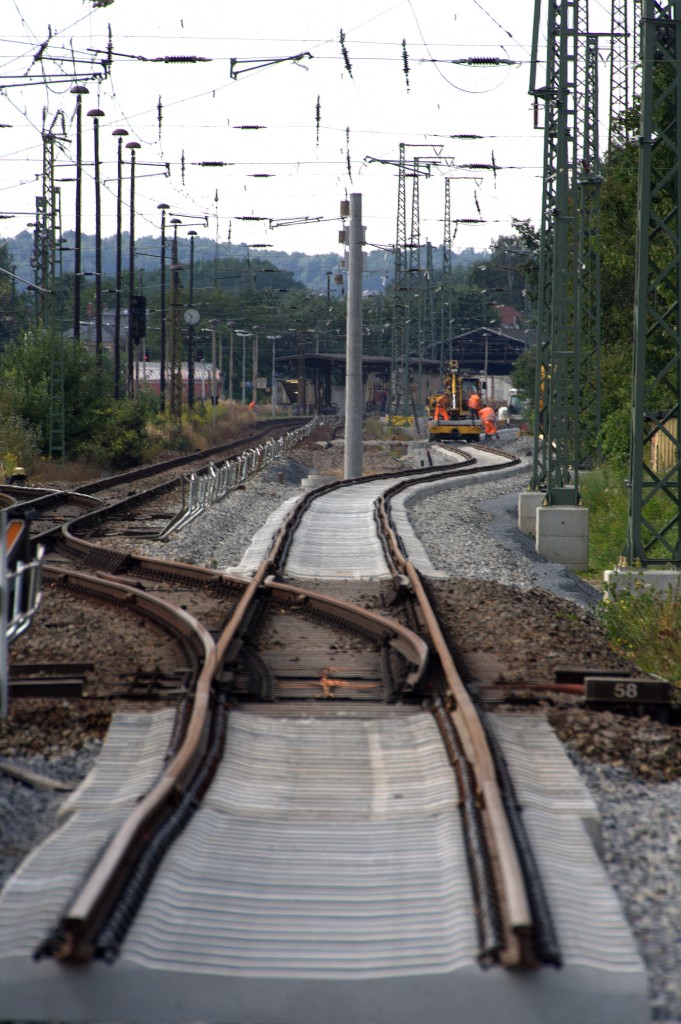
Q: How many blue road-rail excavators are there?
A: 0